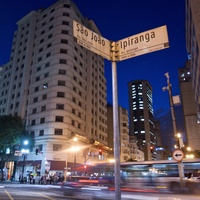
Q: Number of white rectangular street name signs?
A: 2